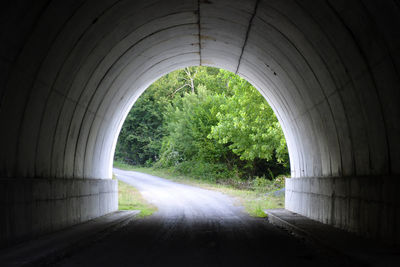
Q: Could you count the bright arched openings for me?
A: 1